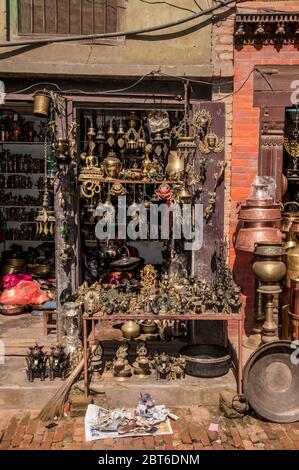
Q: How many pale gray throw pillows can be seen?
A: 0